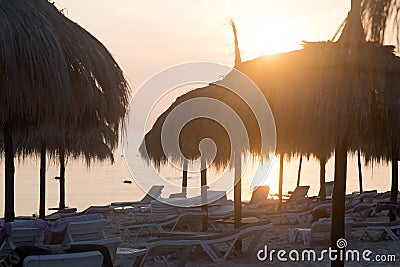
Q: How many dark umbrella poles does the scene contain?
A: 12